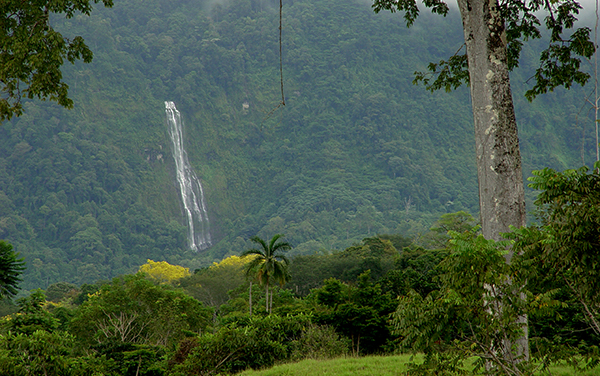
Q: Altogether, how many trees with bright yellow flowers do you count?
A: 2